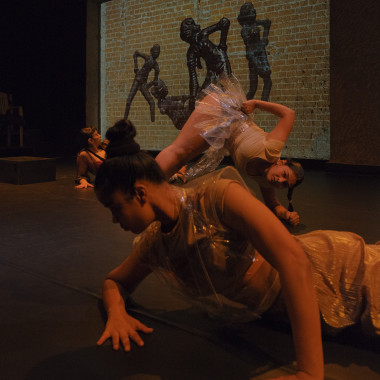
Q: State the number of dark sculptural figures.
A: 4